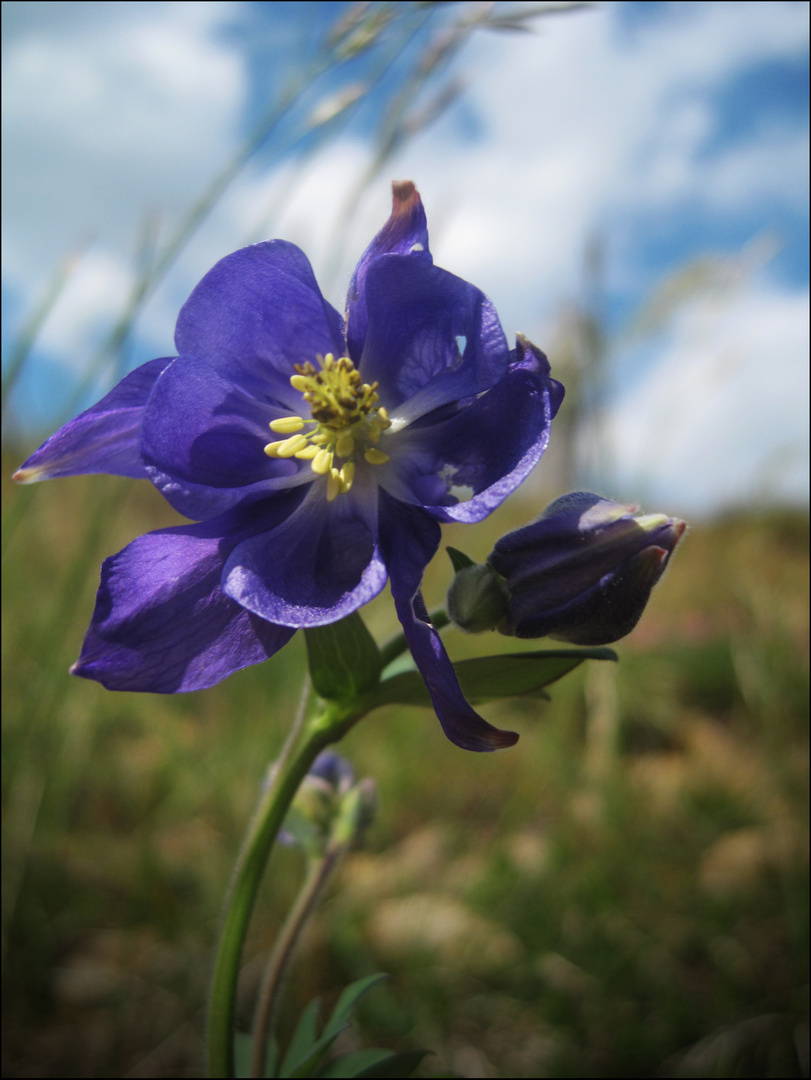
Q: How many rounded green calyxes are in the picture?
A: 1